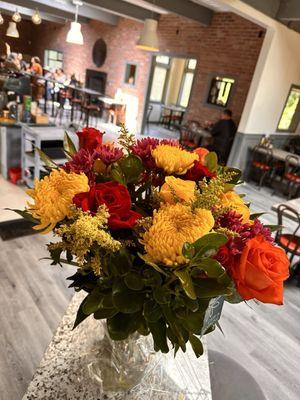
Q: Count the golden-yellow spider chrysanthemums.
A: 3